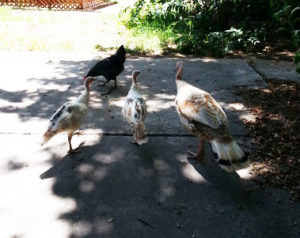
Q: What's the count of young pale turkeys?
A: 2